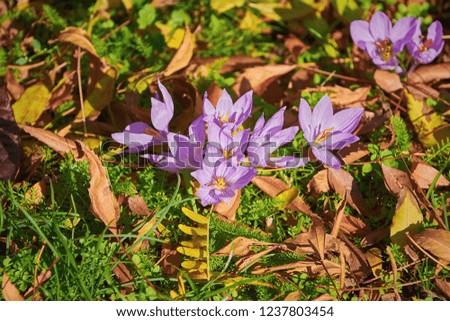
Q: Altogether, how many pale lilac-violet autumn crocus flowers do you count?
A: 9